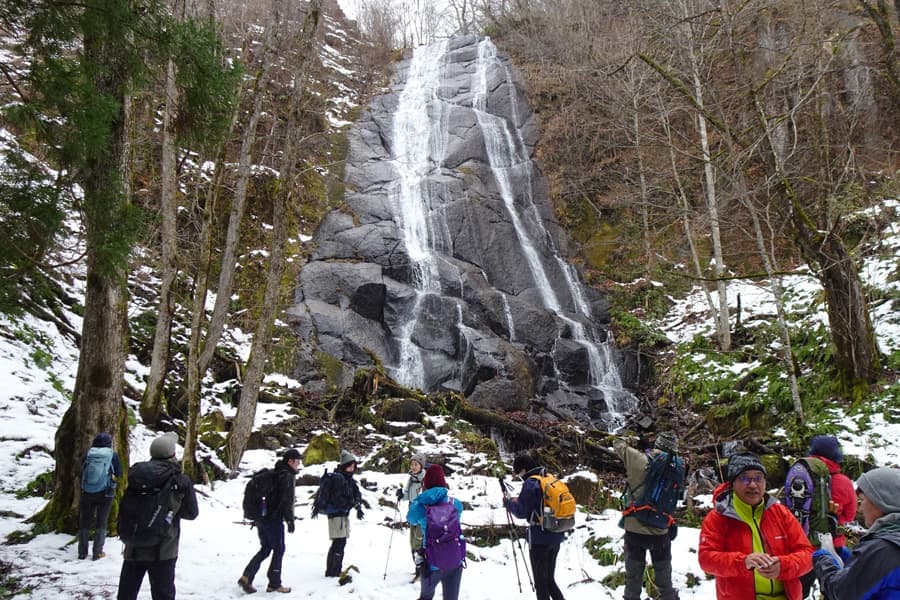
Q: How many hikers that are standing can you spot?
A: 11